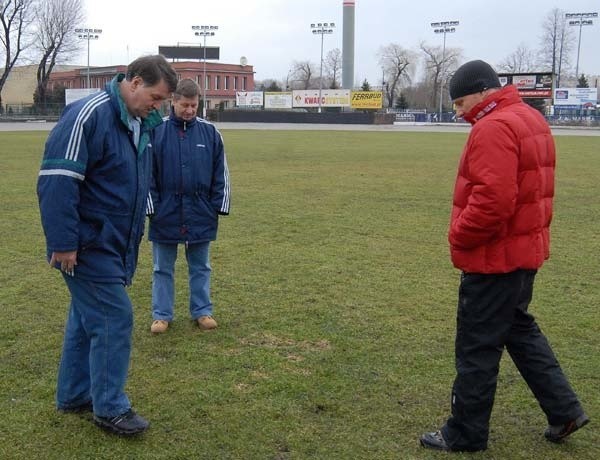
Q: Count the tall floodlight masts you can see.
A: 5